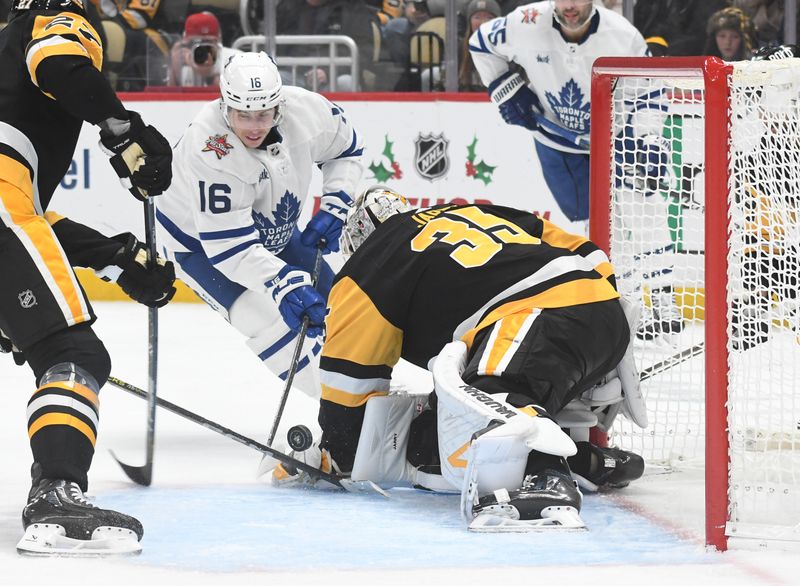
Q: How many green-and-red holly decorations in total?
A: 2